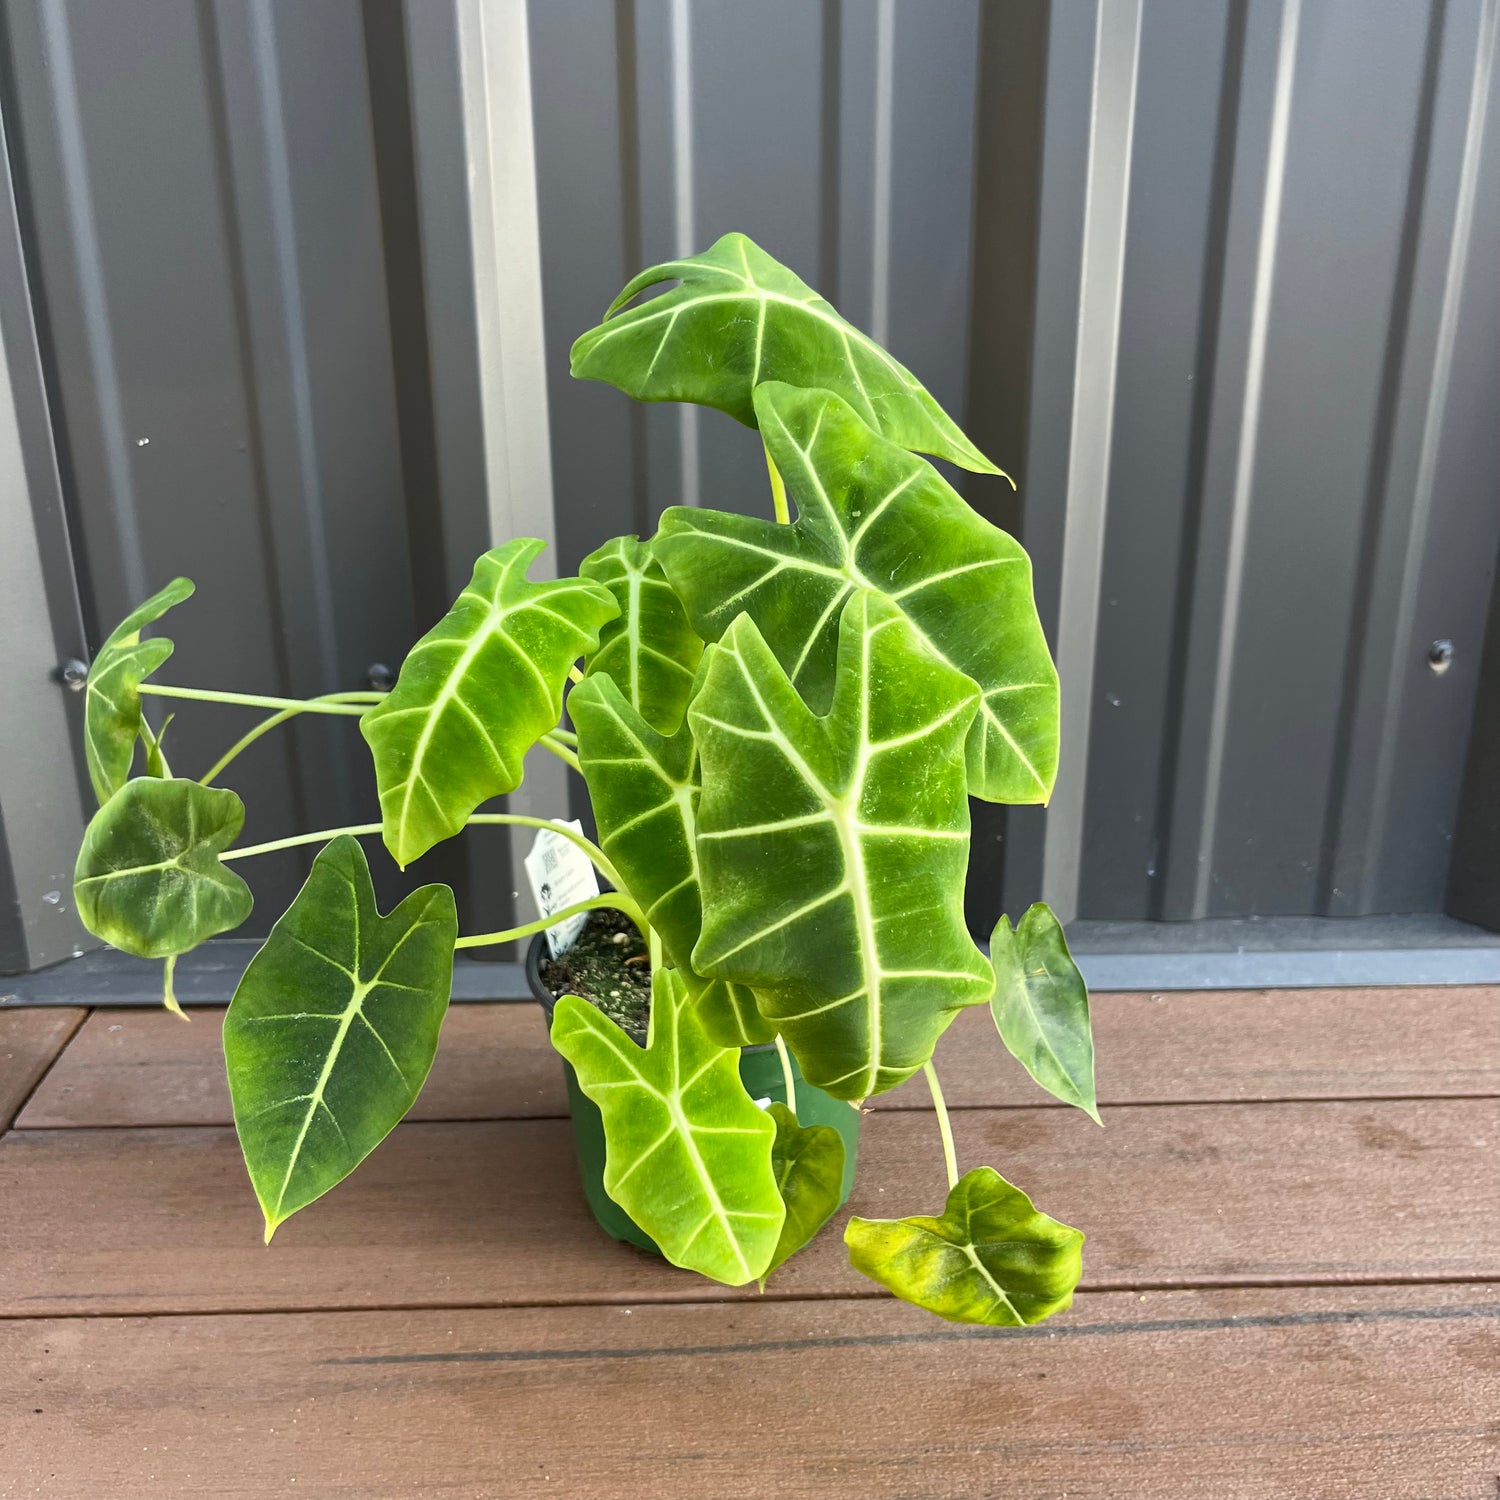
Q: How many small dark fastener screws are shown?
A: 3